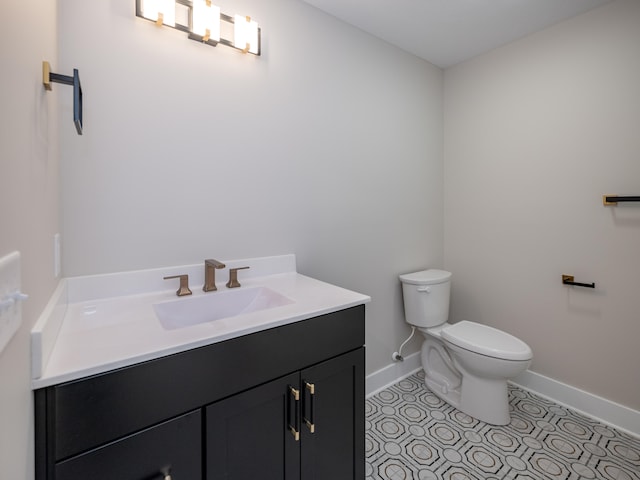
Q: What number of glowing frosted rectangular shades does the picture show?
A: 3